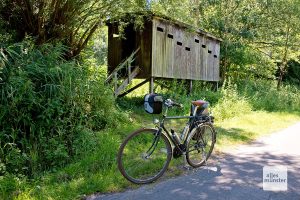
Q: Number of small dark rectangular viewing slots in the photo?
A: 8